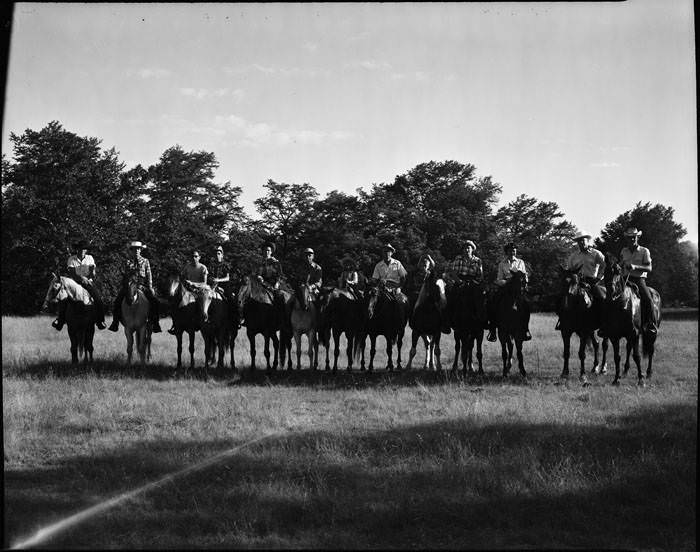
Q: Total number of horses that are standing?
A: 13